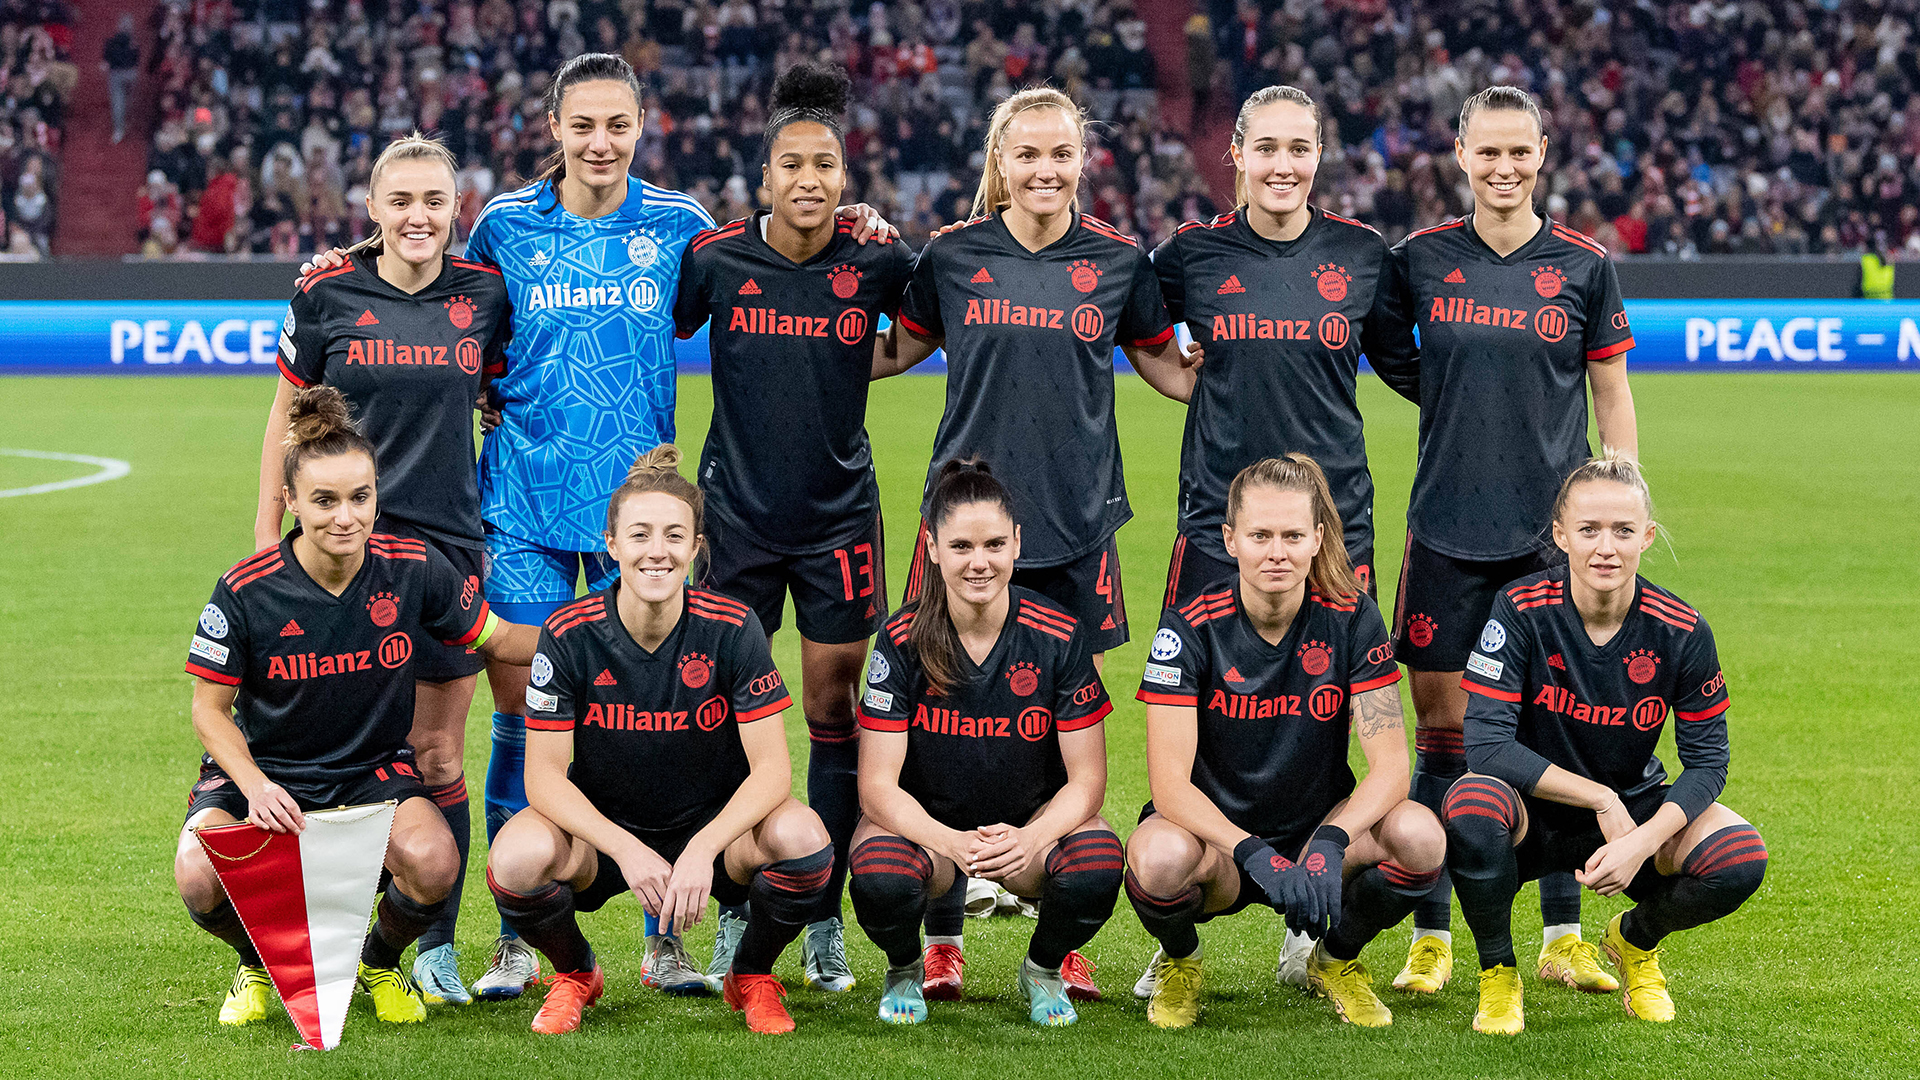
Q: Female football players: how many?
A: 11